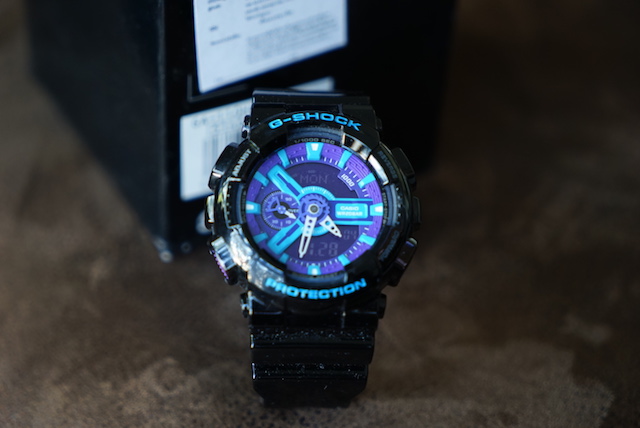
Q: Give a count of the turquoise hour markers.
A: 12